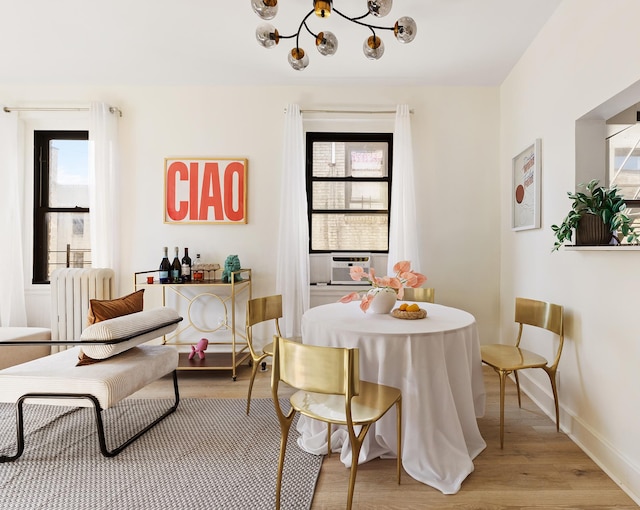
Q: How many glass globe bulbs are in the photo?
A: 7